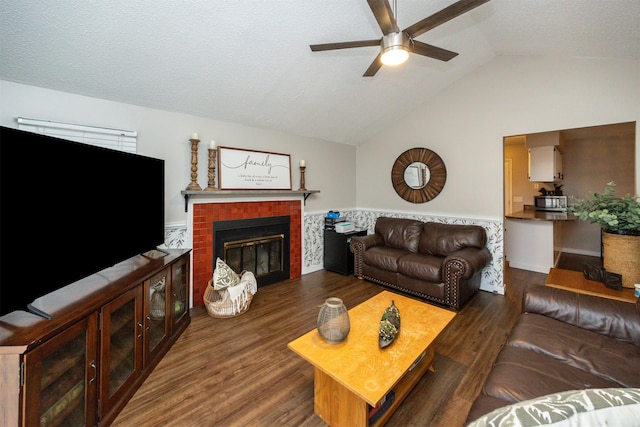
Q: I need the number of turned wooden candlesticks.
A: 3